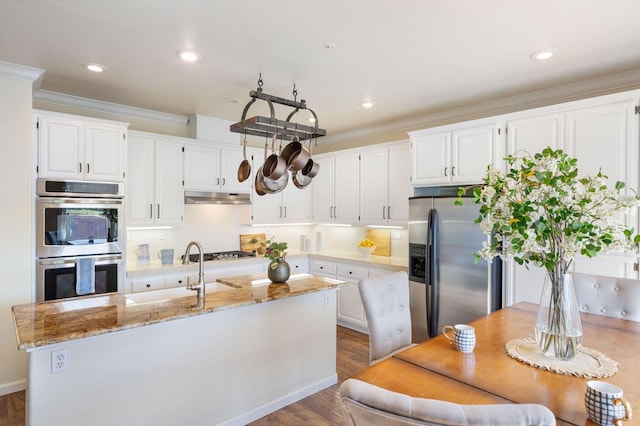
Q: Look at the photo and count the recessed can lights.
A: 5